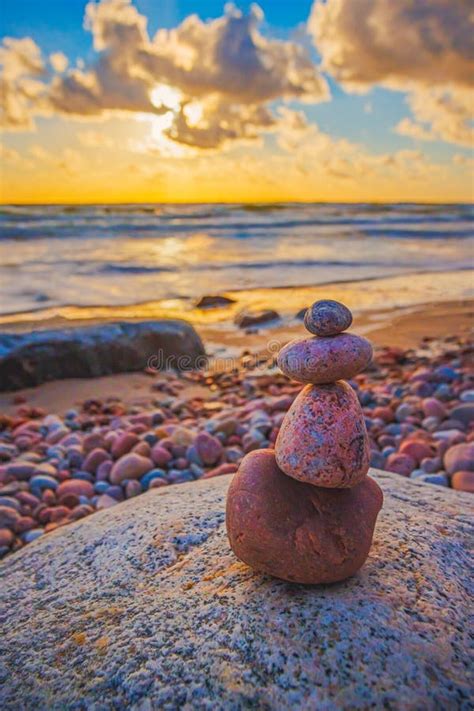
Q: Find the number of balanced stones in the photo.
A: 4